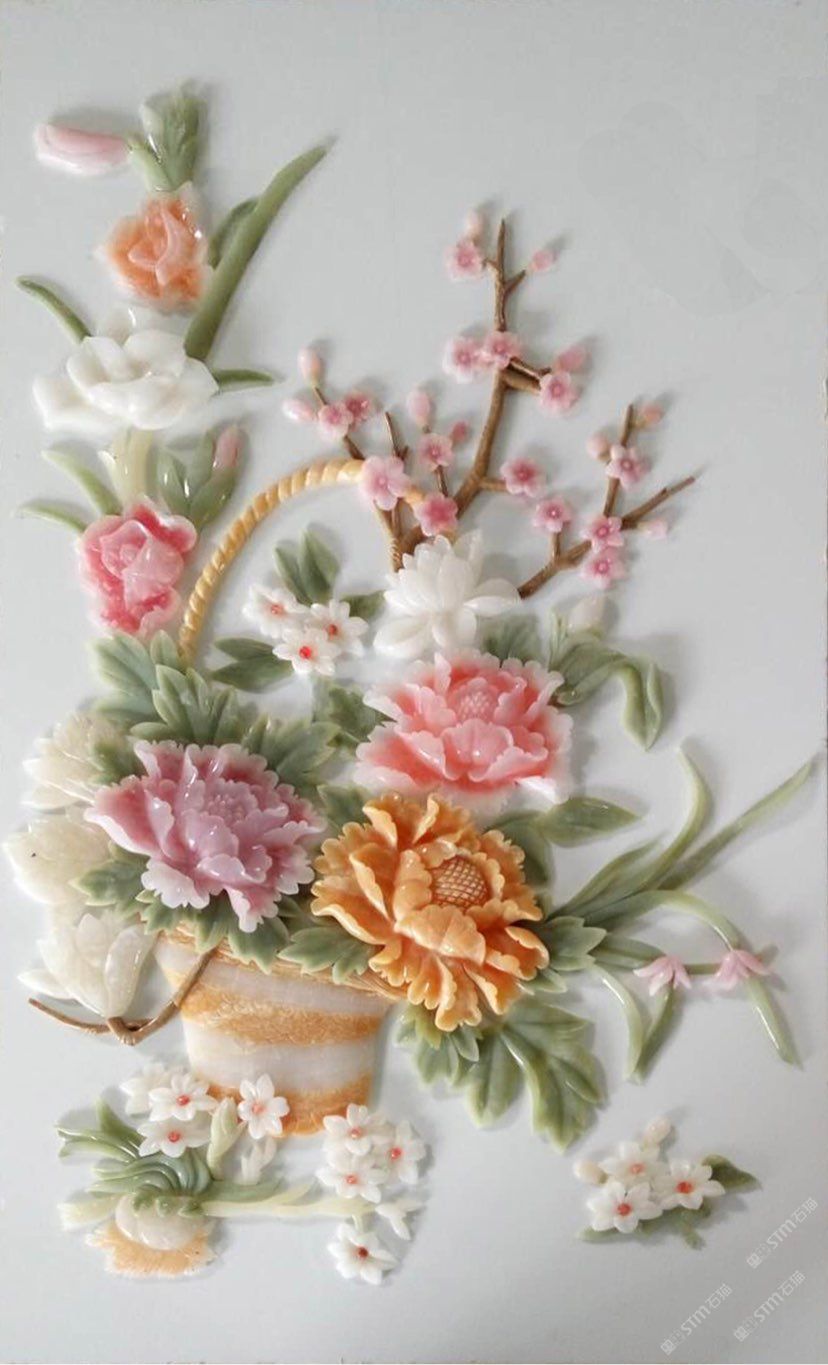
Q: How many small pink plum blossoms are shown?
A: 14